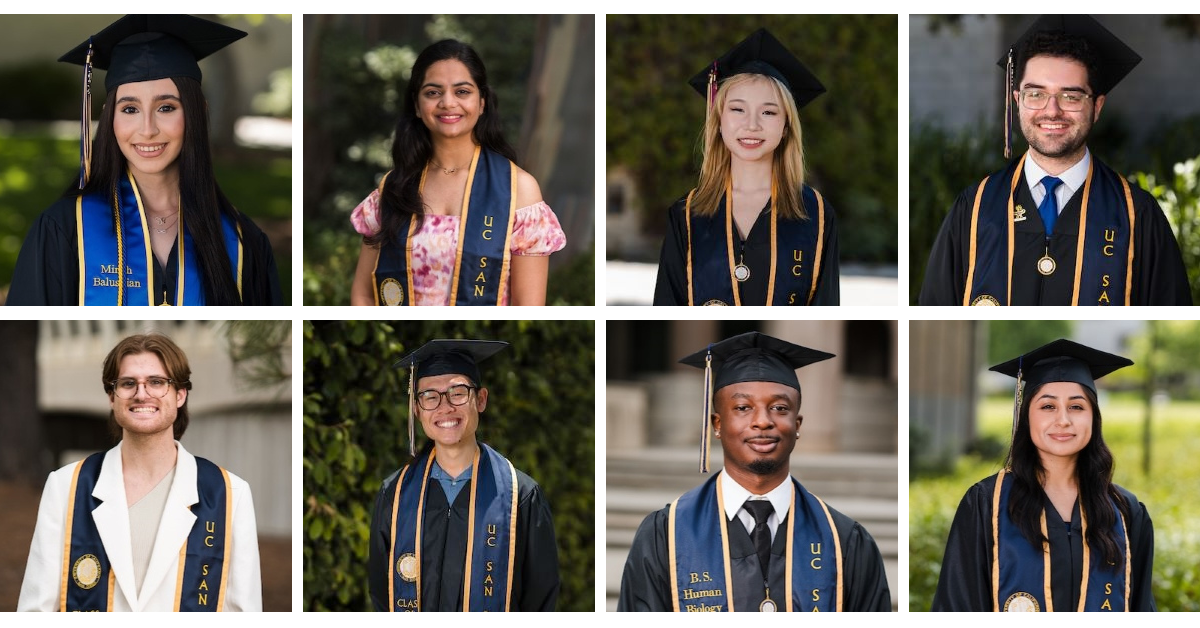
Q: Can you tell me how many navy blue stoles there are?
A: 7